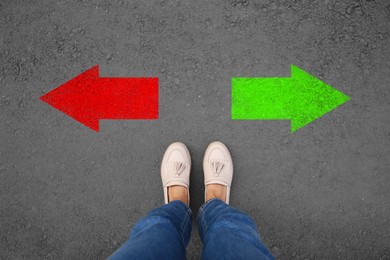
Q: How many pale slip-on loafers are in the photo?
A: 2